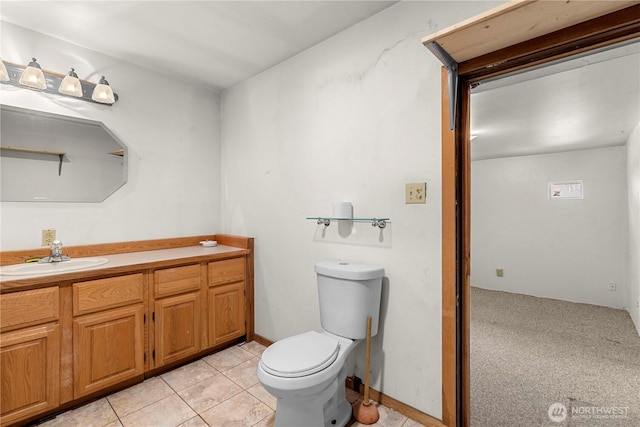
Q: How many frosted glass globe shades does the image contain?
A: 4